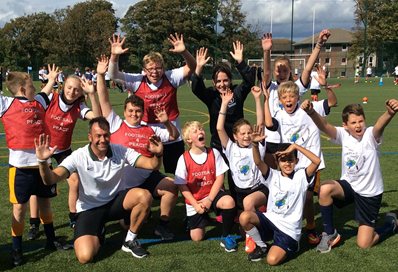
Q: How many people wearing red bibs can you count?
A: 5